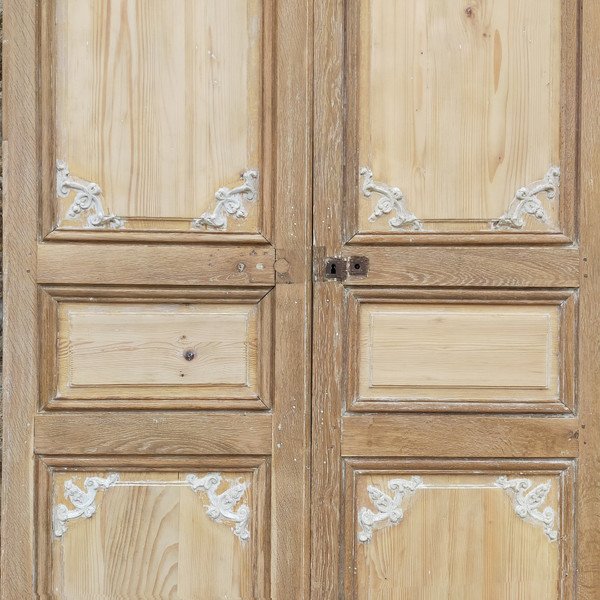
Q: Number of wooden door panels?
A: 6